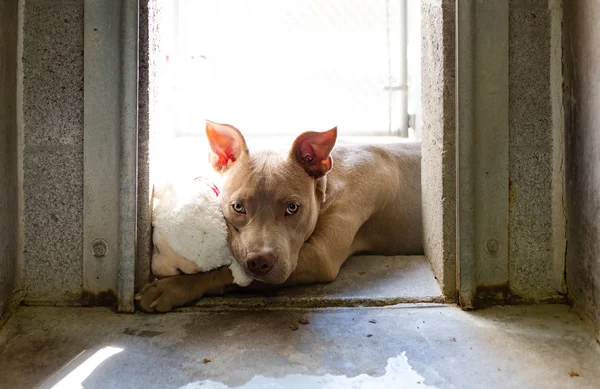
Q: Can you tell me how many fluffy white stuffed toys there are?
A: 1